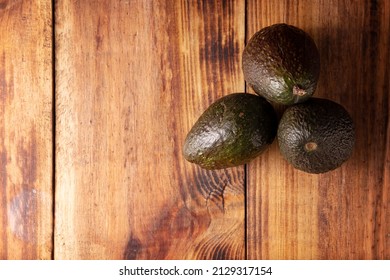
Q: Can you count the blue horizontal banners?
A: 0